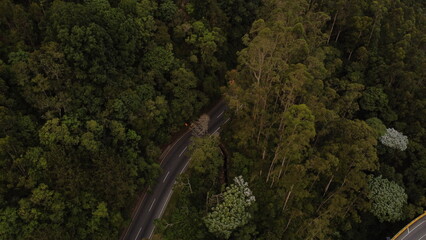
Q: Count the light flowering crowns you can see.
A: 3